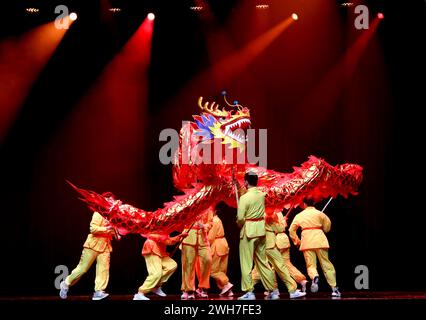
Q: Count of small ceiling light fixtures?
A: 5